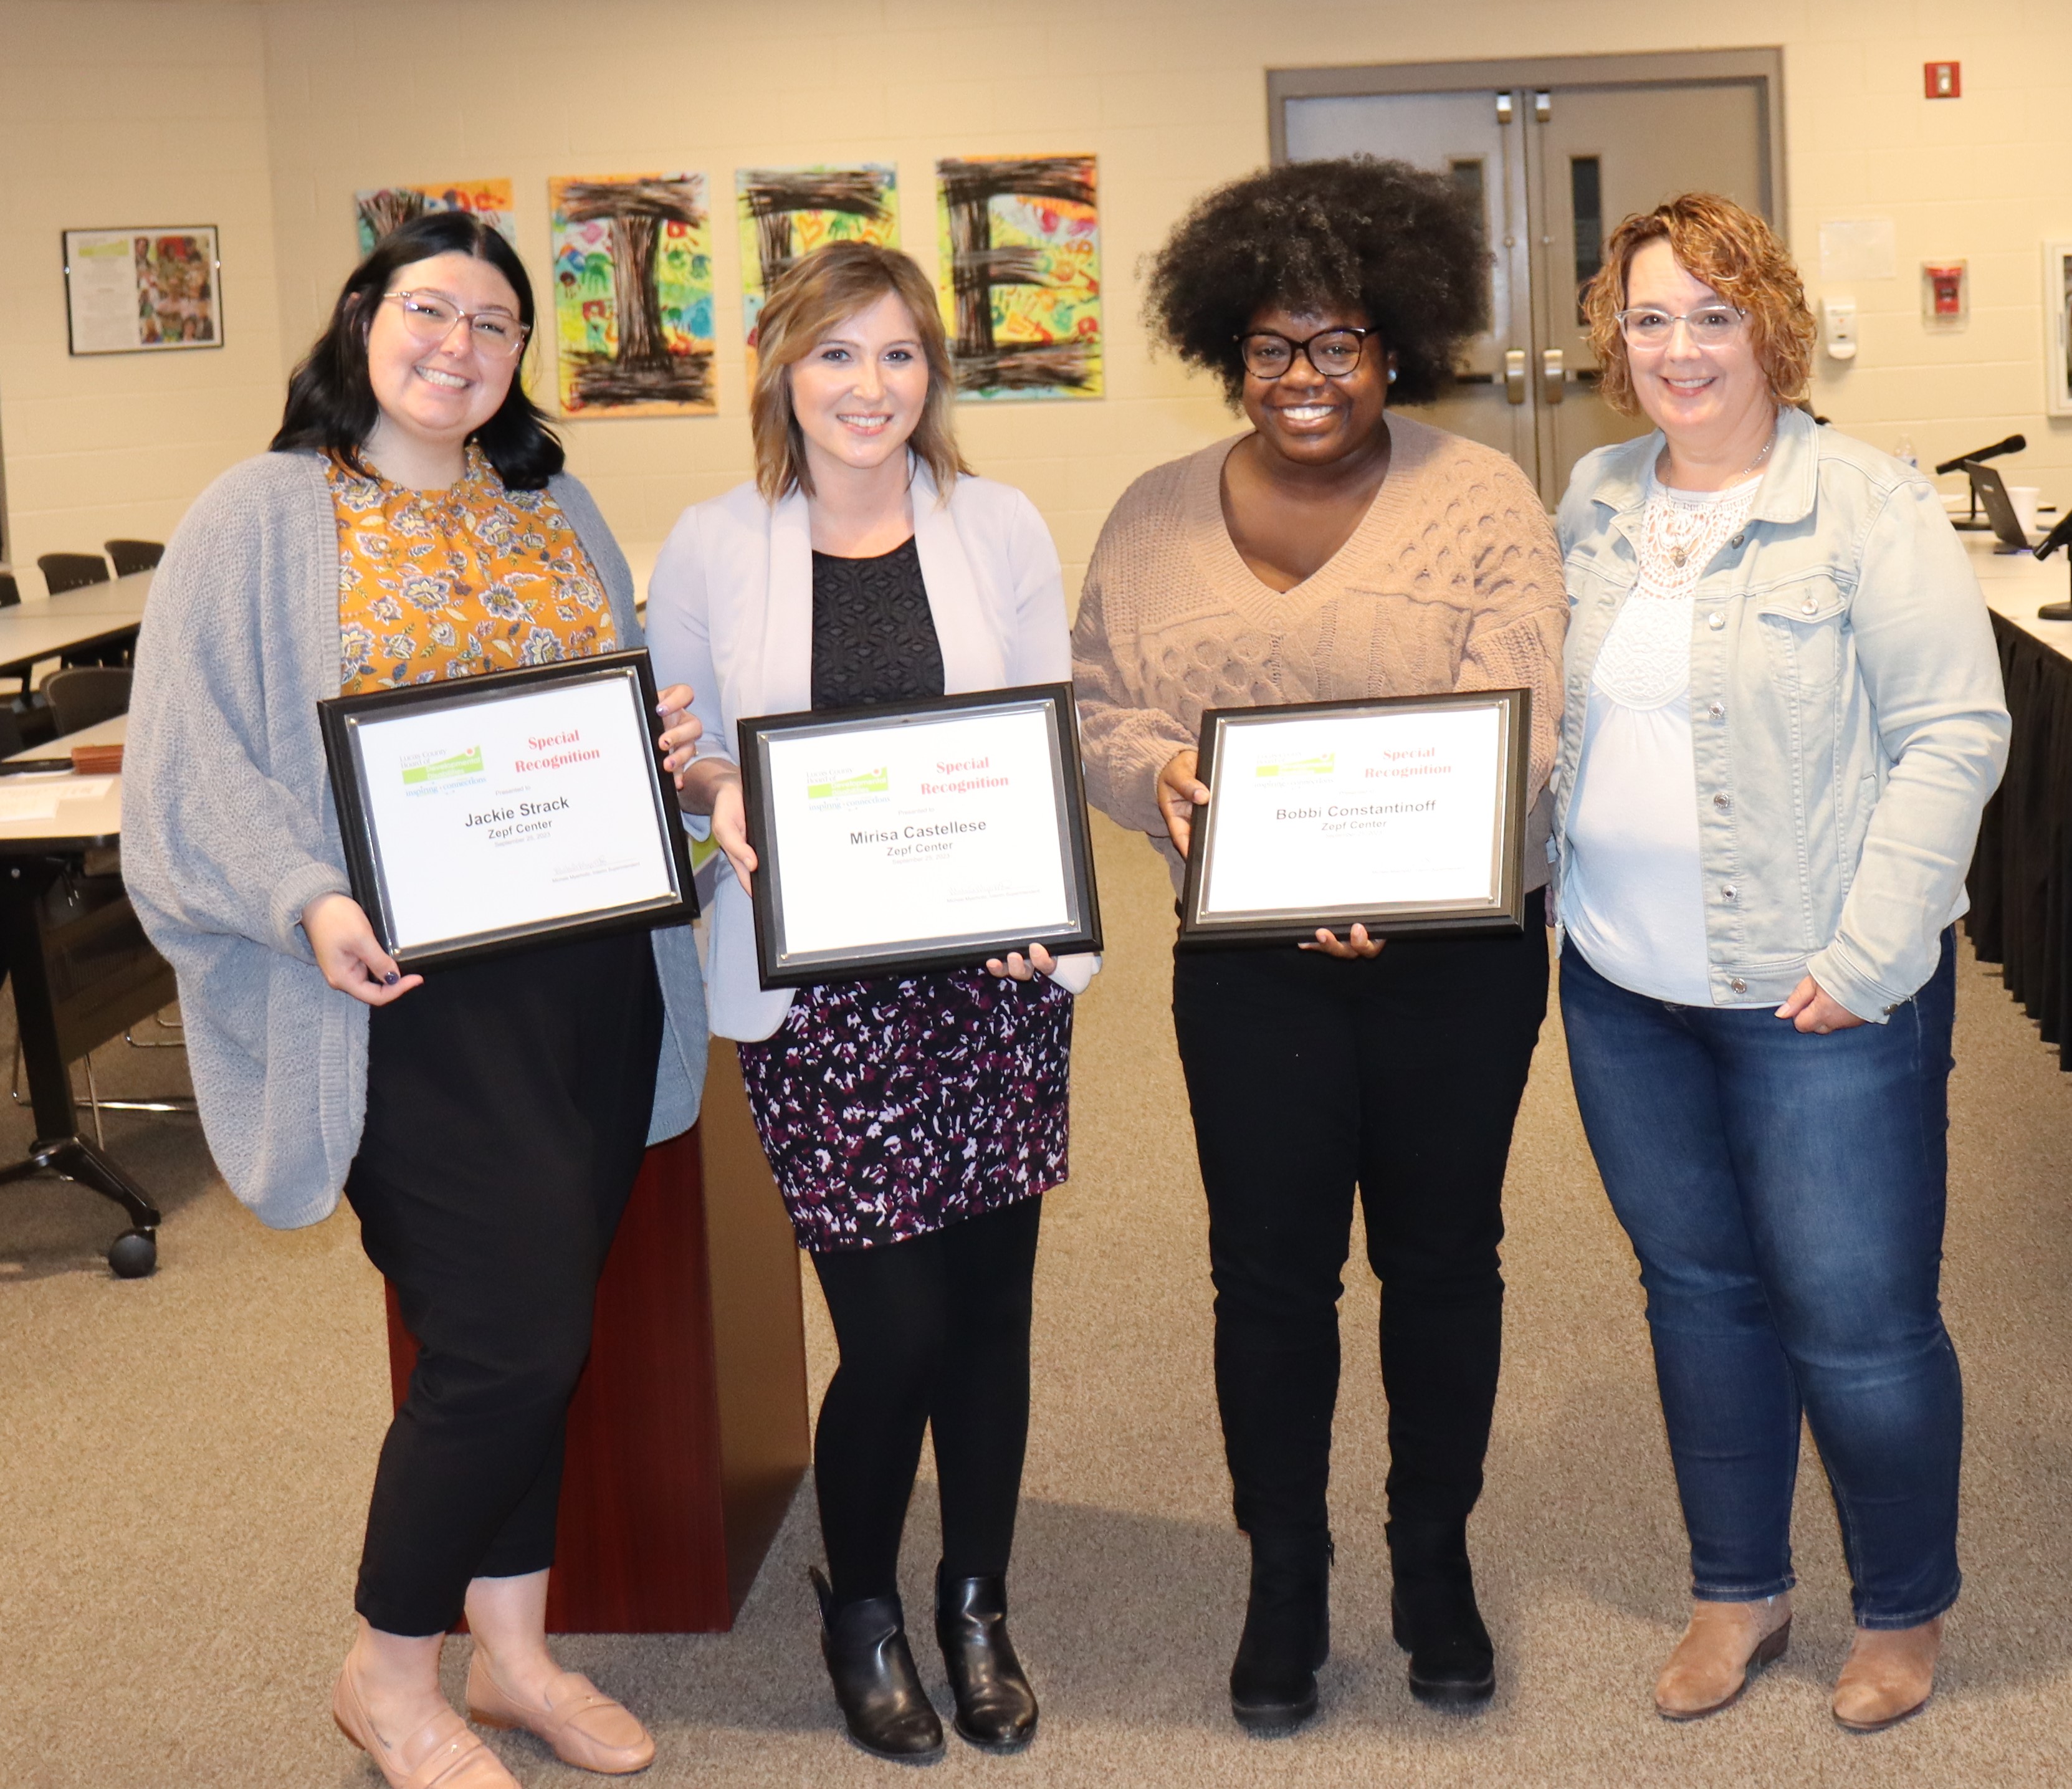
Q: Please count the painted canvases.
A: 4